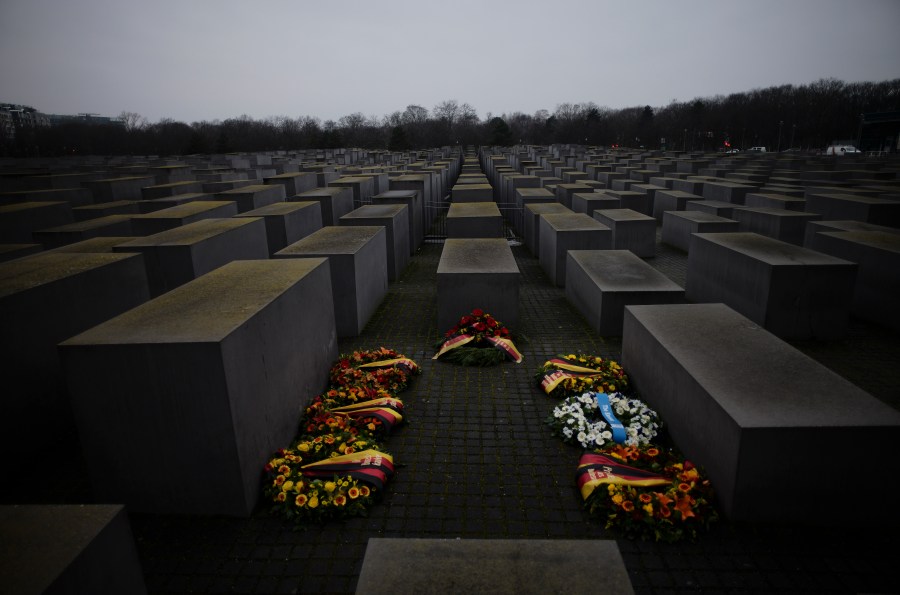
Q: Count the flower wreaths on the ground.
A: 7